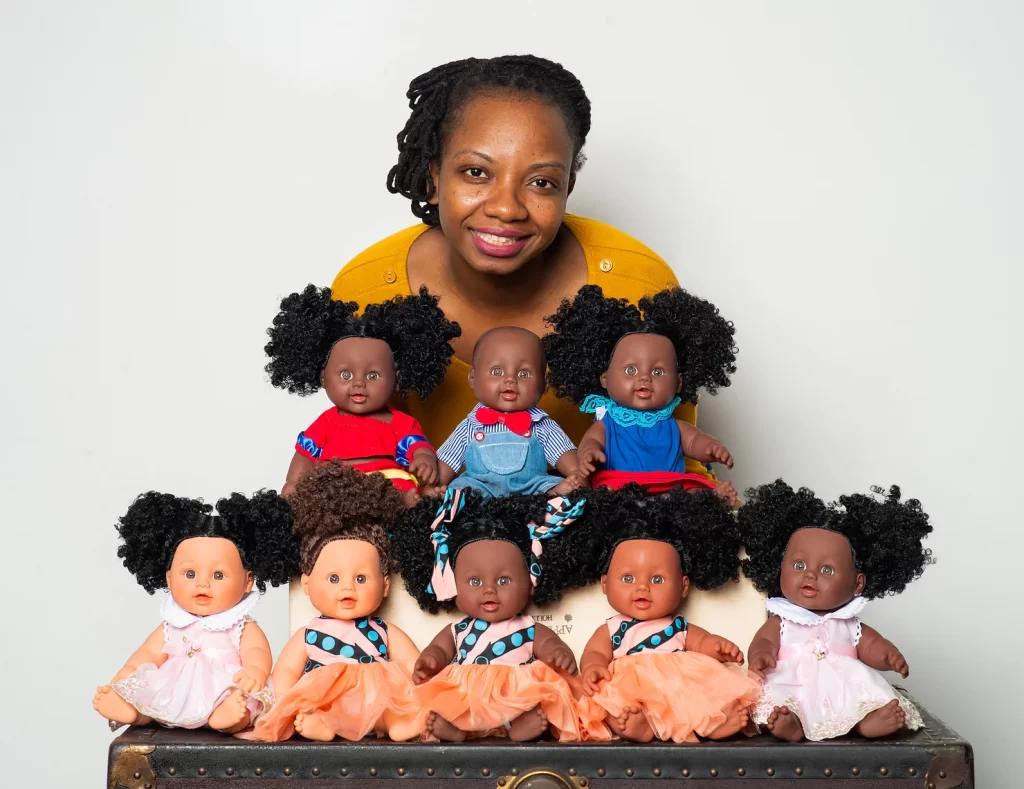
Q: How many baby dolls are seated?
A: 8